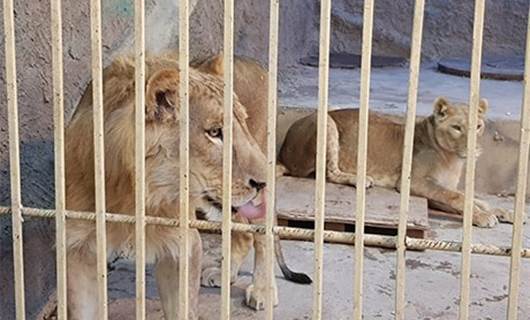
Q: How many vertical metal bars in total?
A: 12